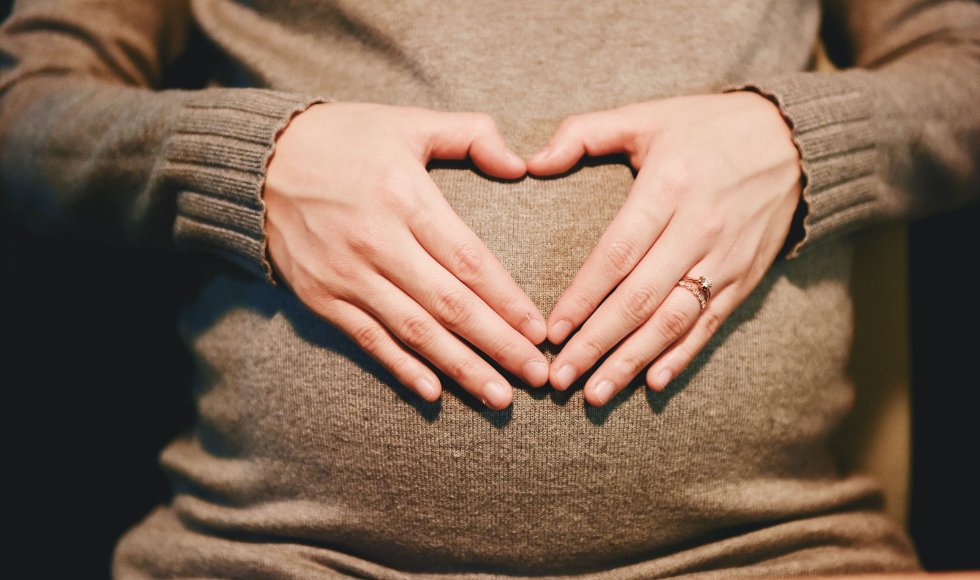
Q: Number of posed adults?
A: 1